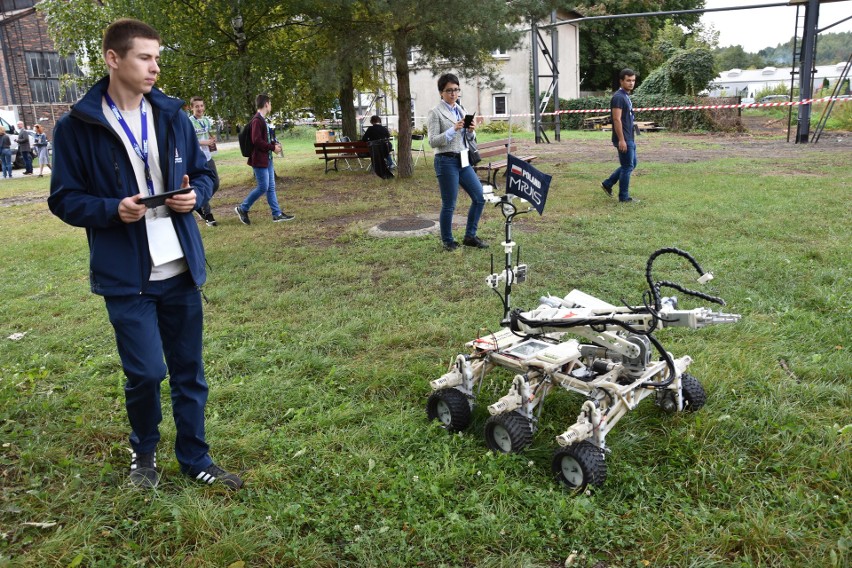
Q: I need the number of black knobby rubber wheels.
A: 4